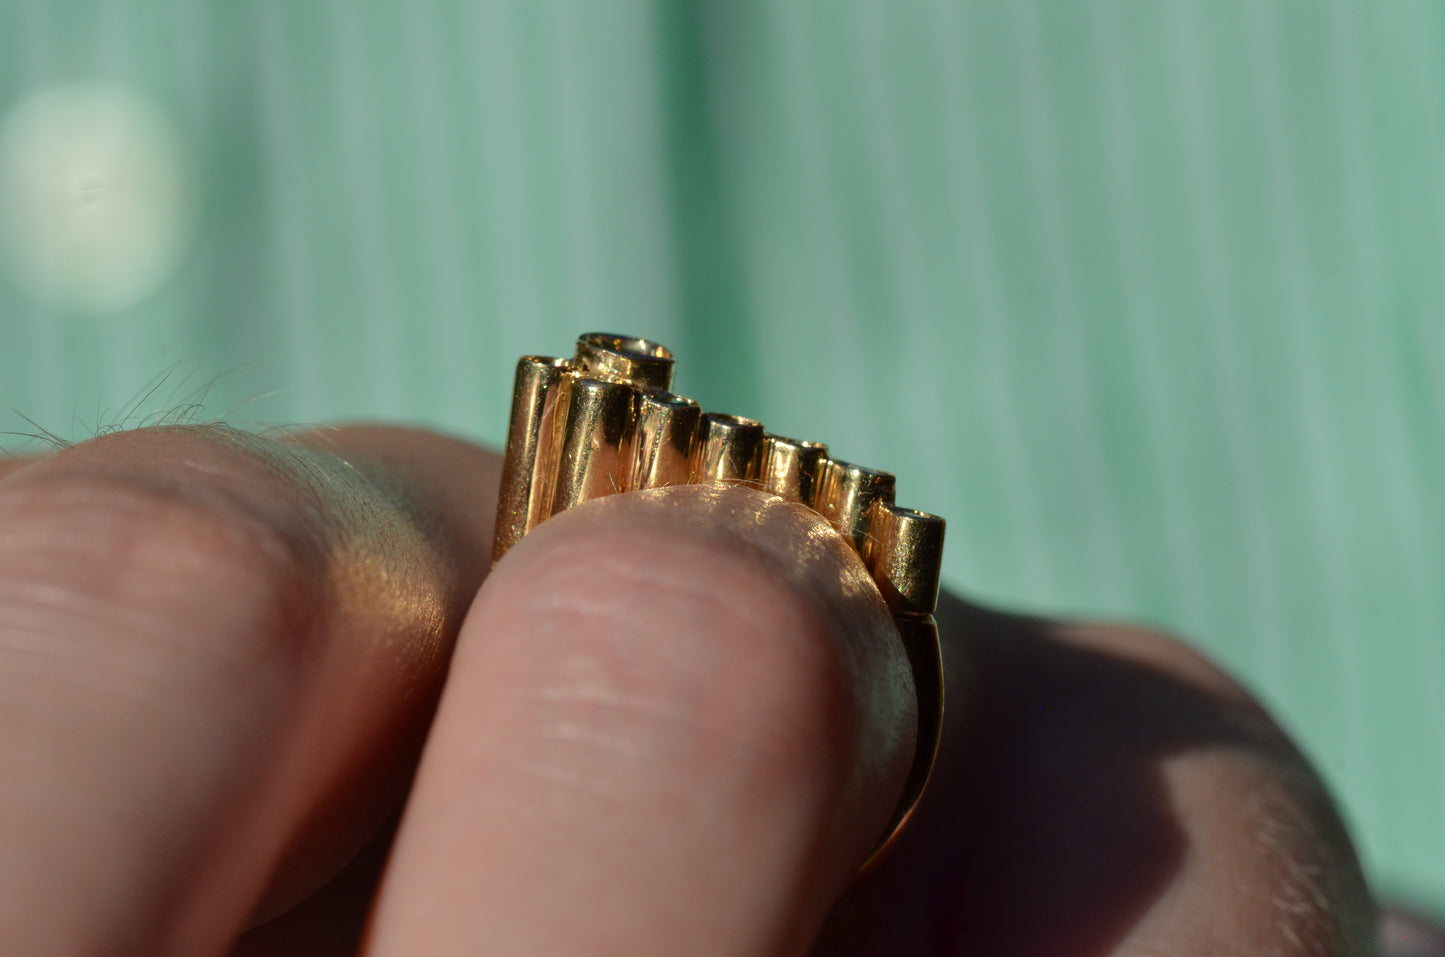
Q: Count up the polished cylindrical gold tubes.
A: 8